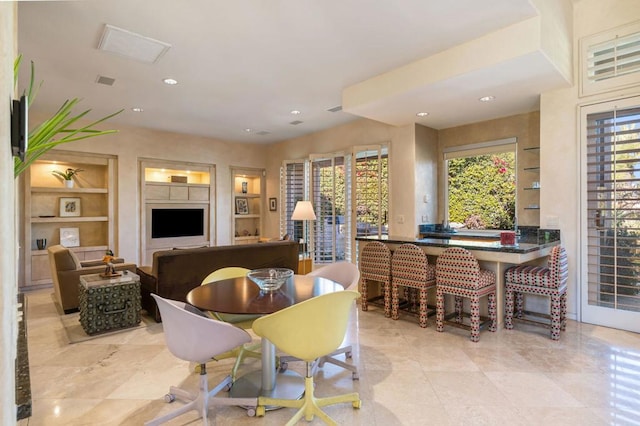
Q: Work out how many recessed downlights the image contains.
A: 6